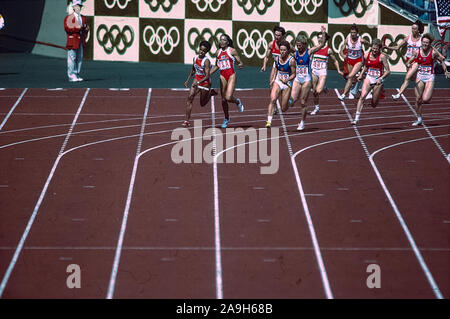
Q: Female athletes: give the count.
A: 10